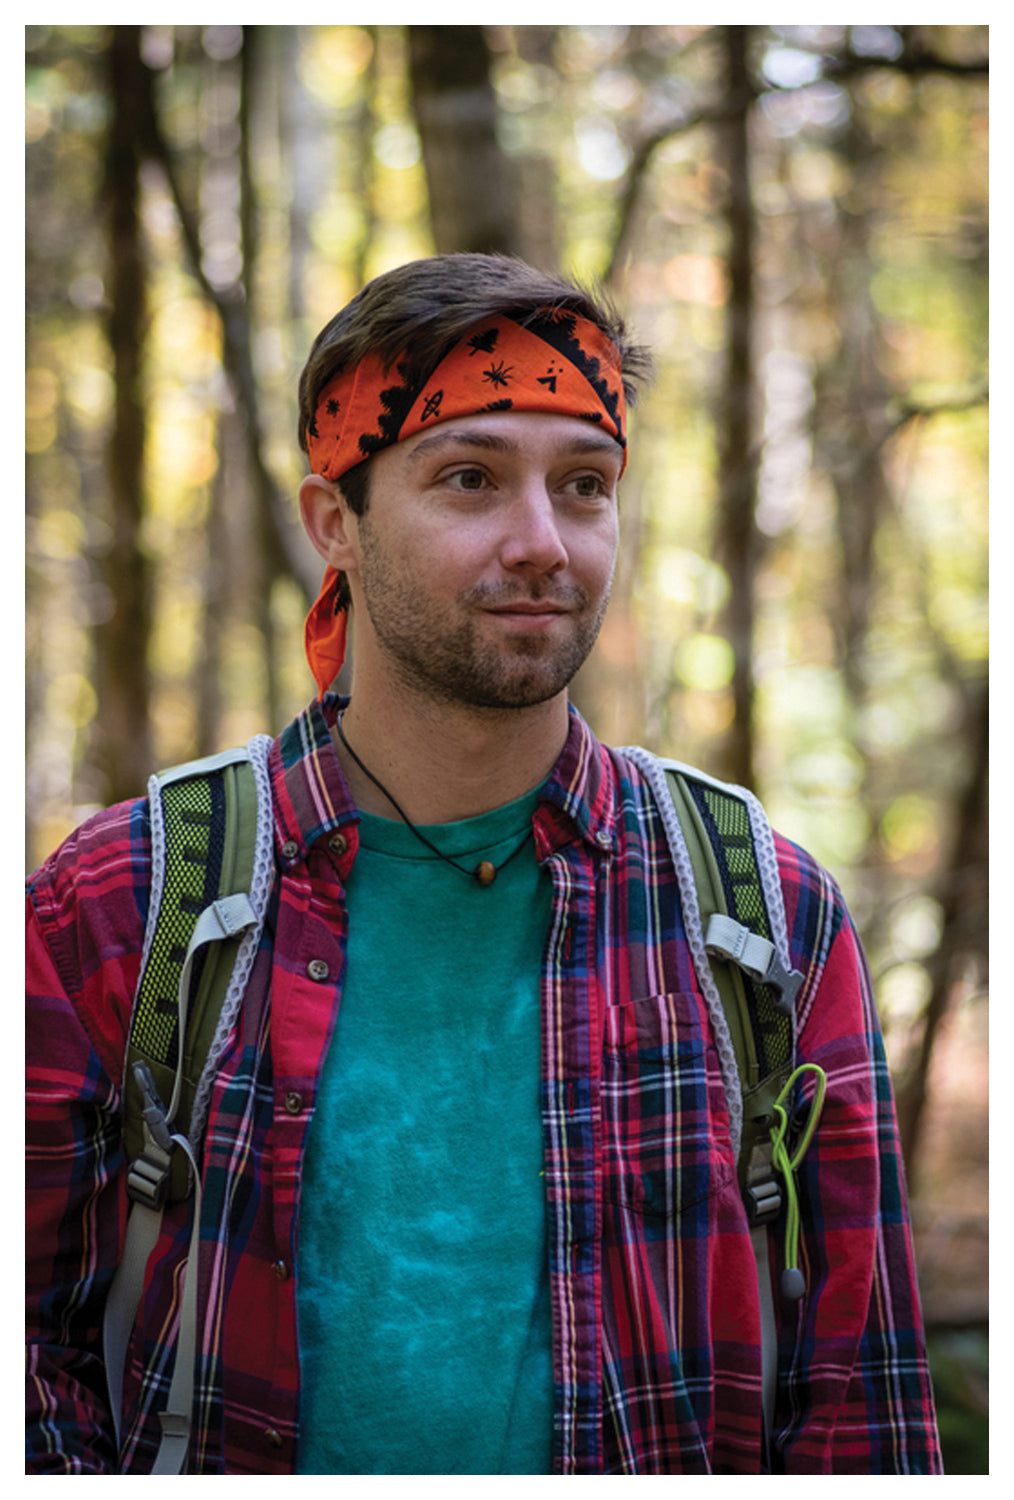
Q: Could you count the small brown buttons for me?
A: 7